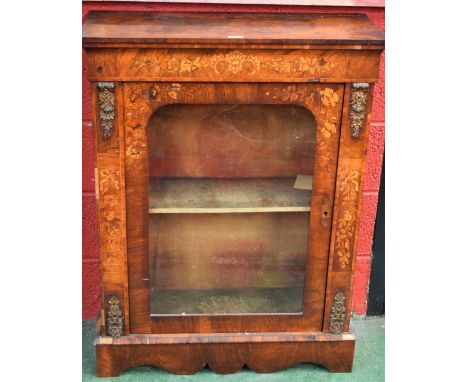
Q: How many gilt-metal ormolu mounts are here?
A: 4